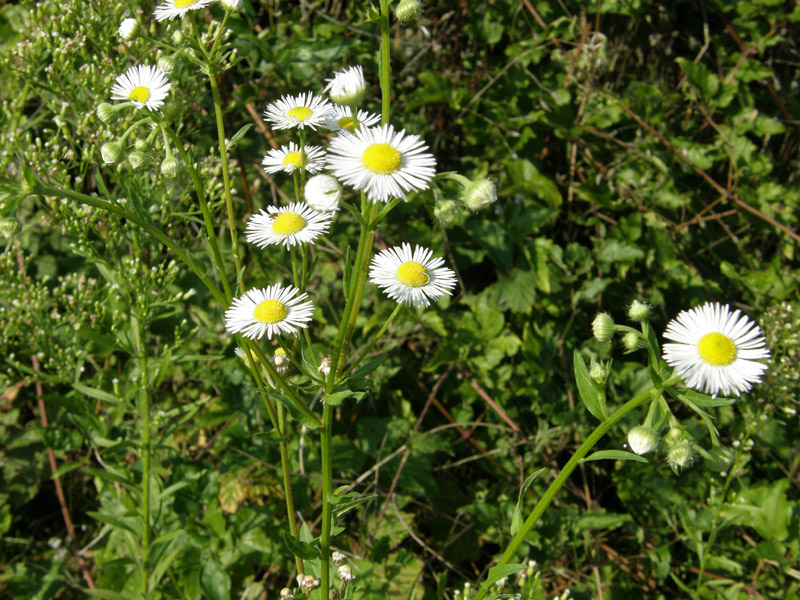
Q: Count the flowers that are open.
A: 10